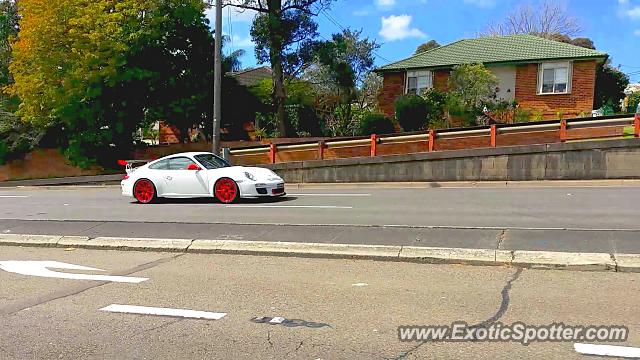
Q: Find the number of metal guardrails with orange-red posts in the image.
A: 1